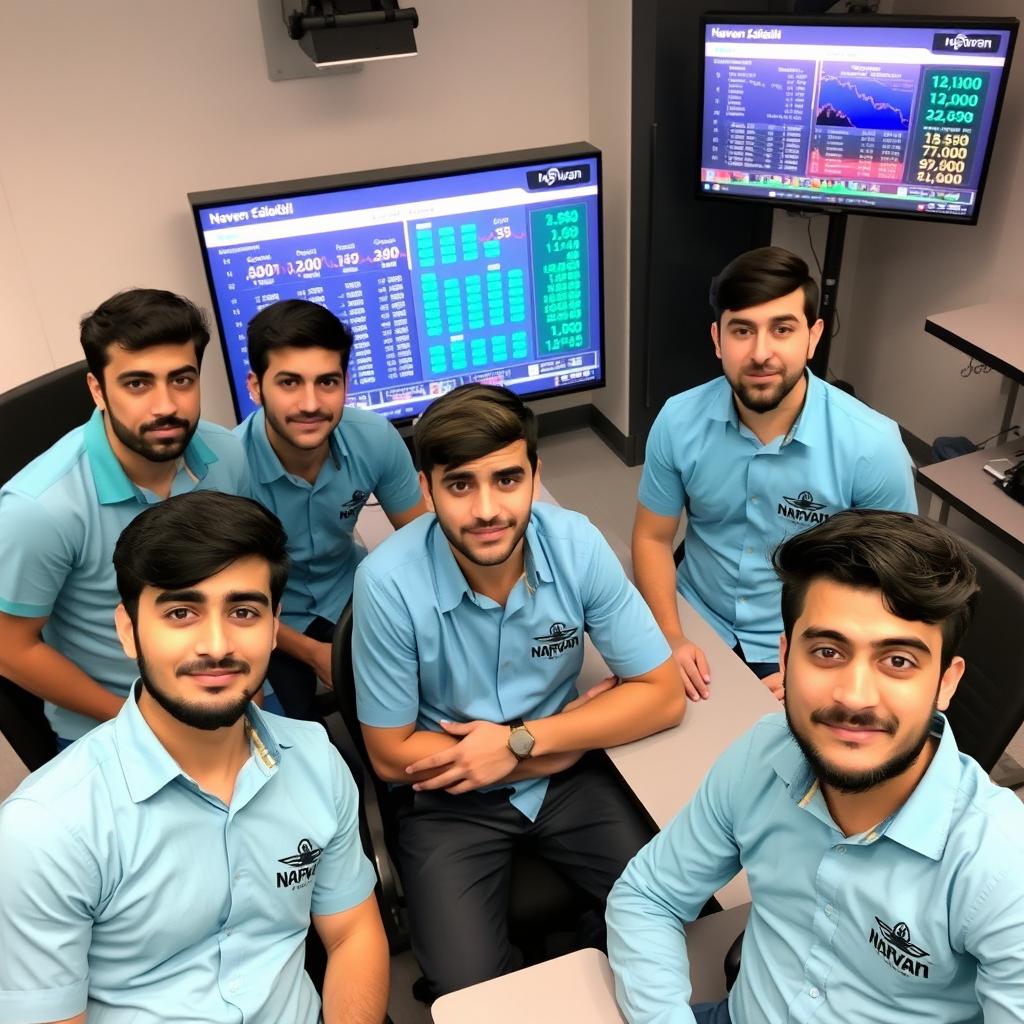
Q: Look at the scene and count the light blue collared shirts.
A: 6